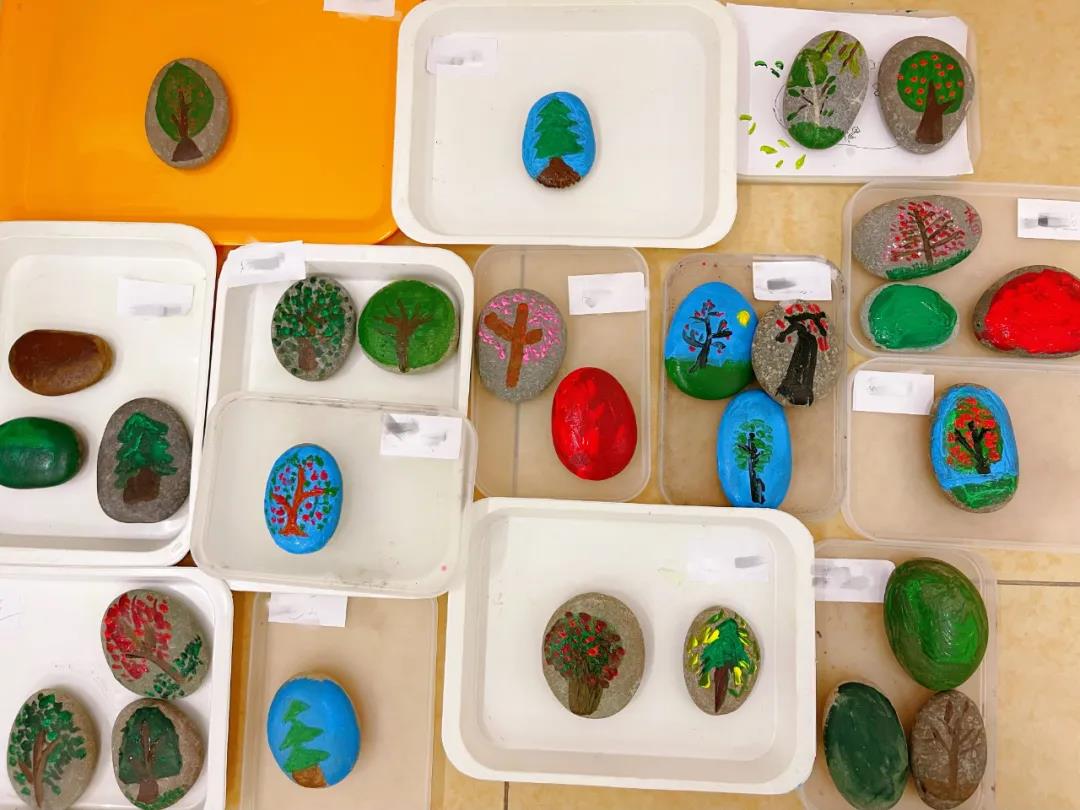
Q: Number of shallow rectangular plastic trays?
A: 14